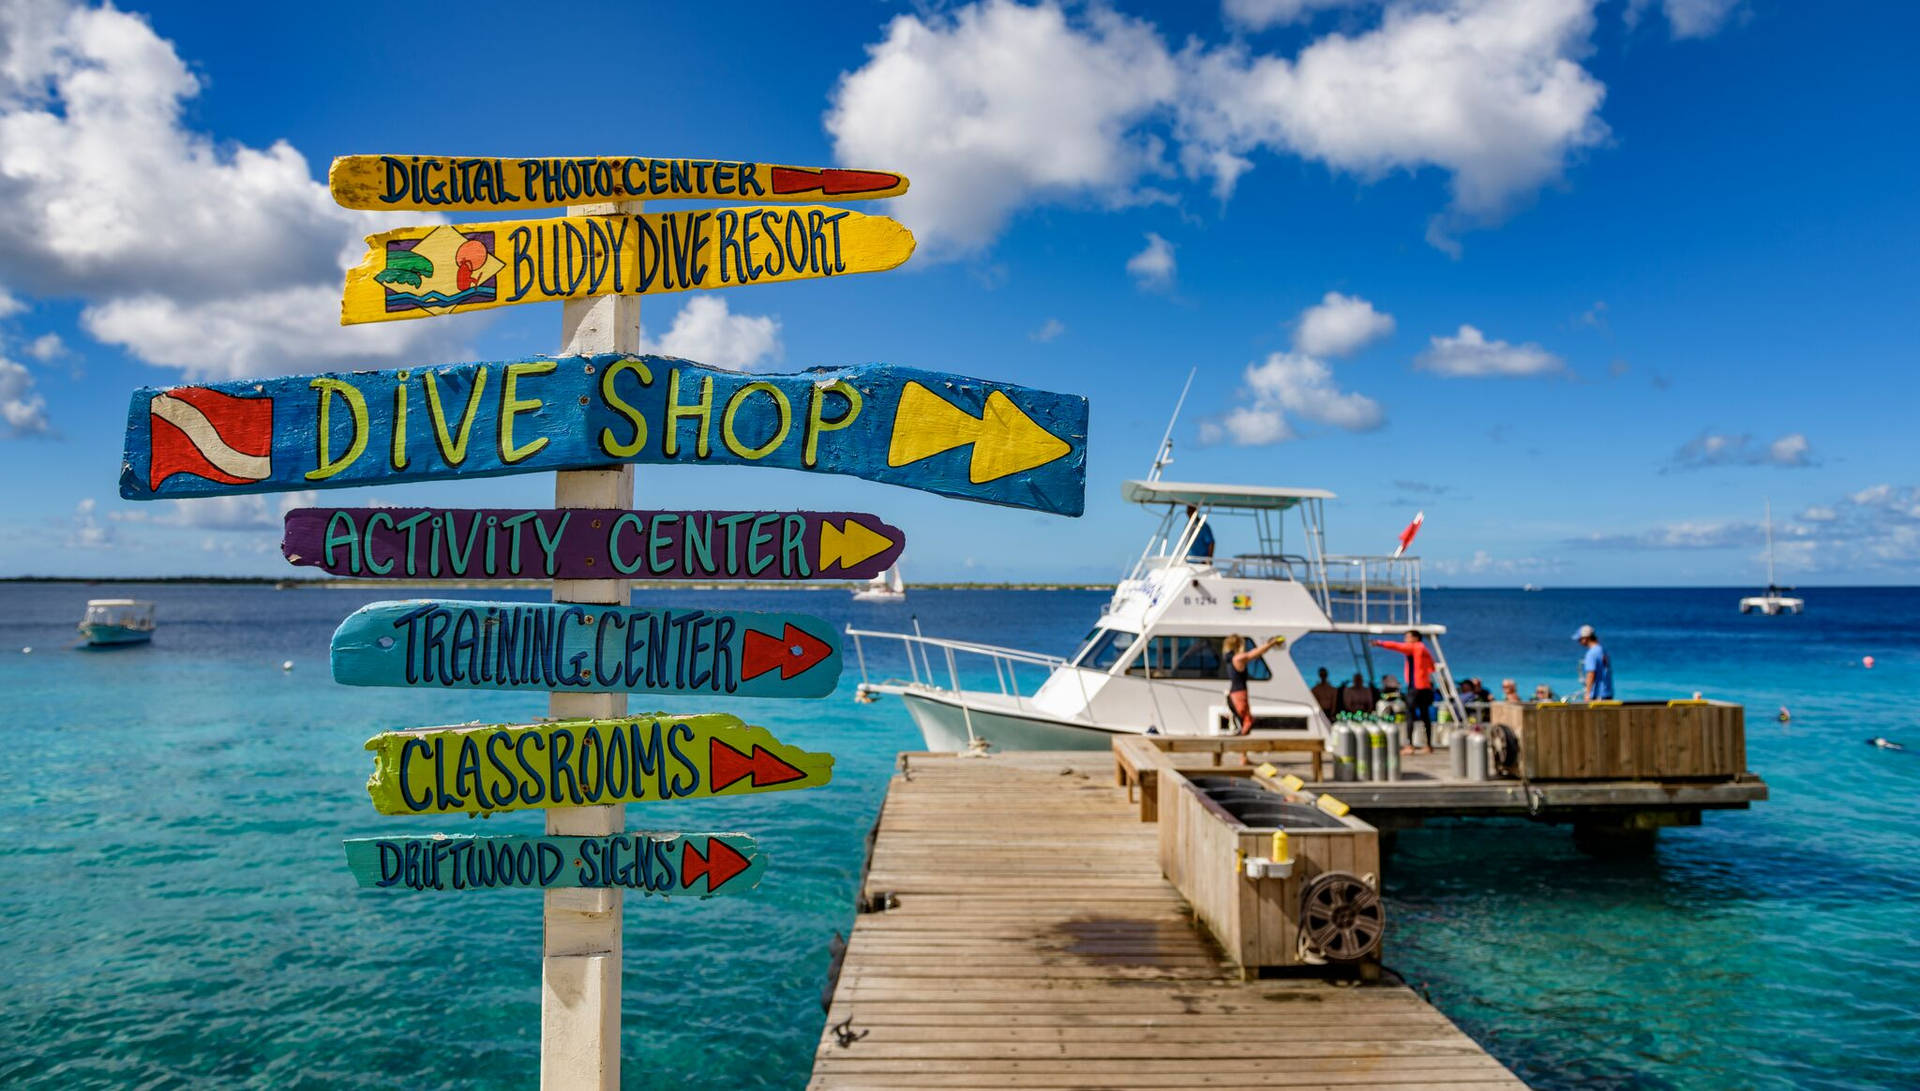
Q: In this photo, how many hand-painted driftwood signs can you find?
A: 7